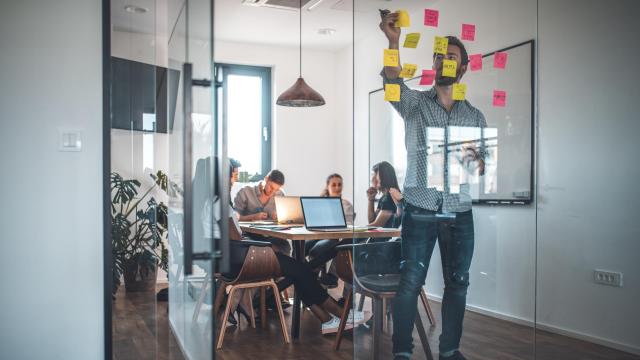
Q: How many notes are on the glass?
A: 14